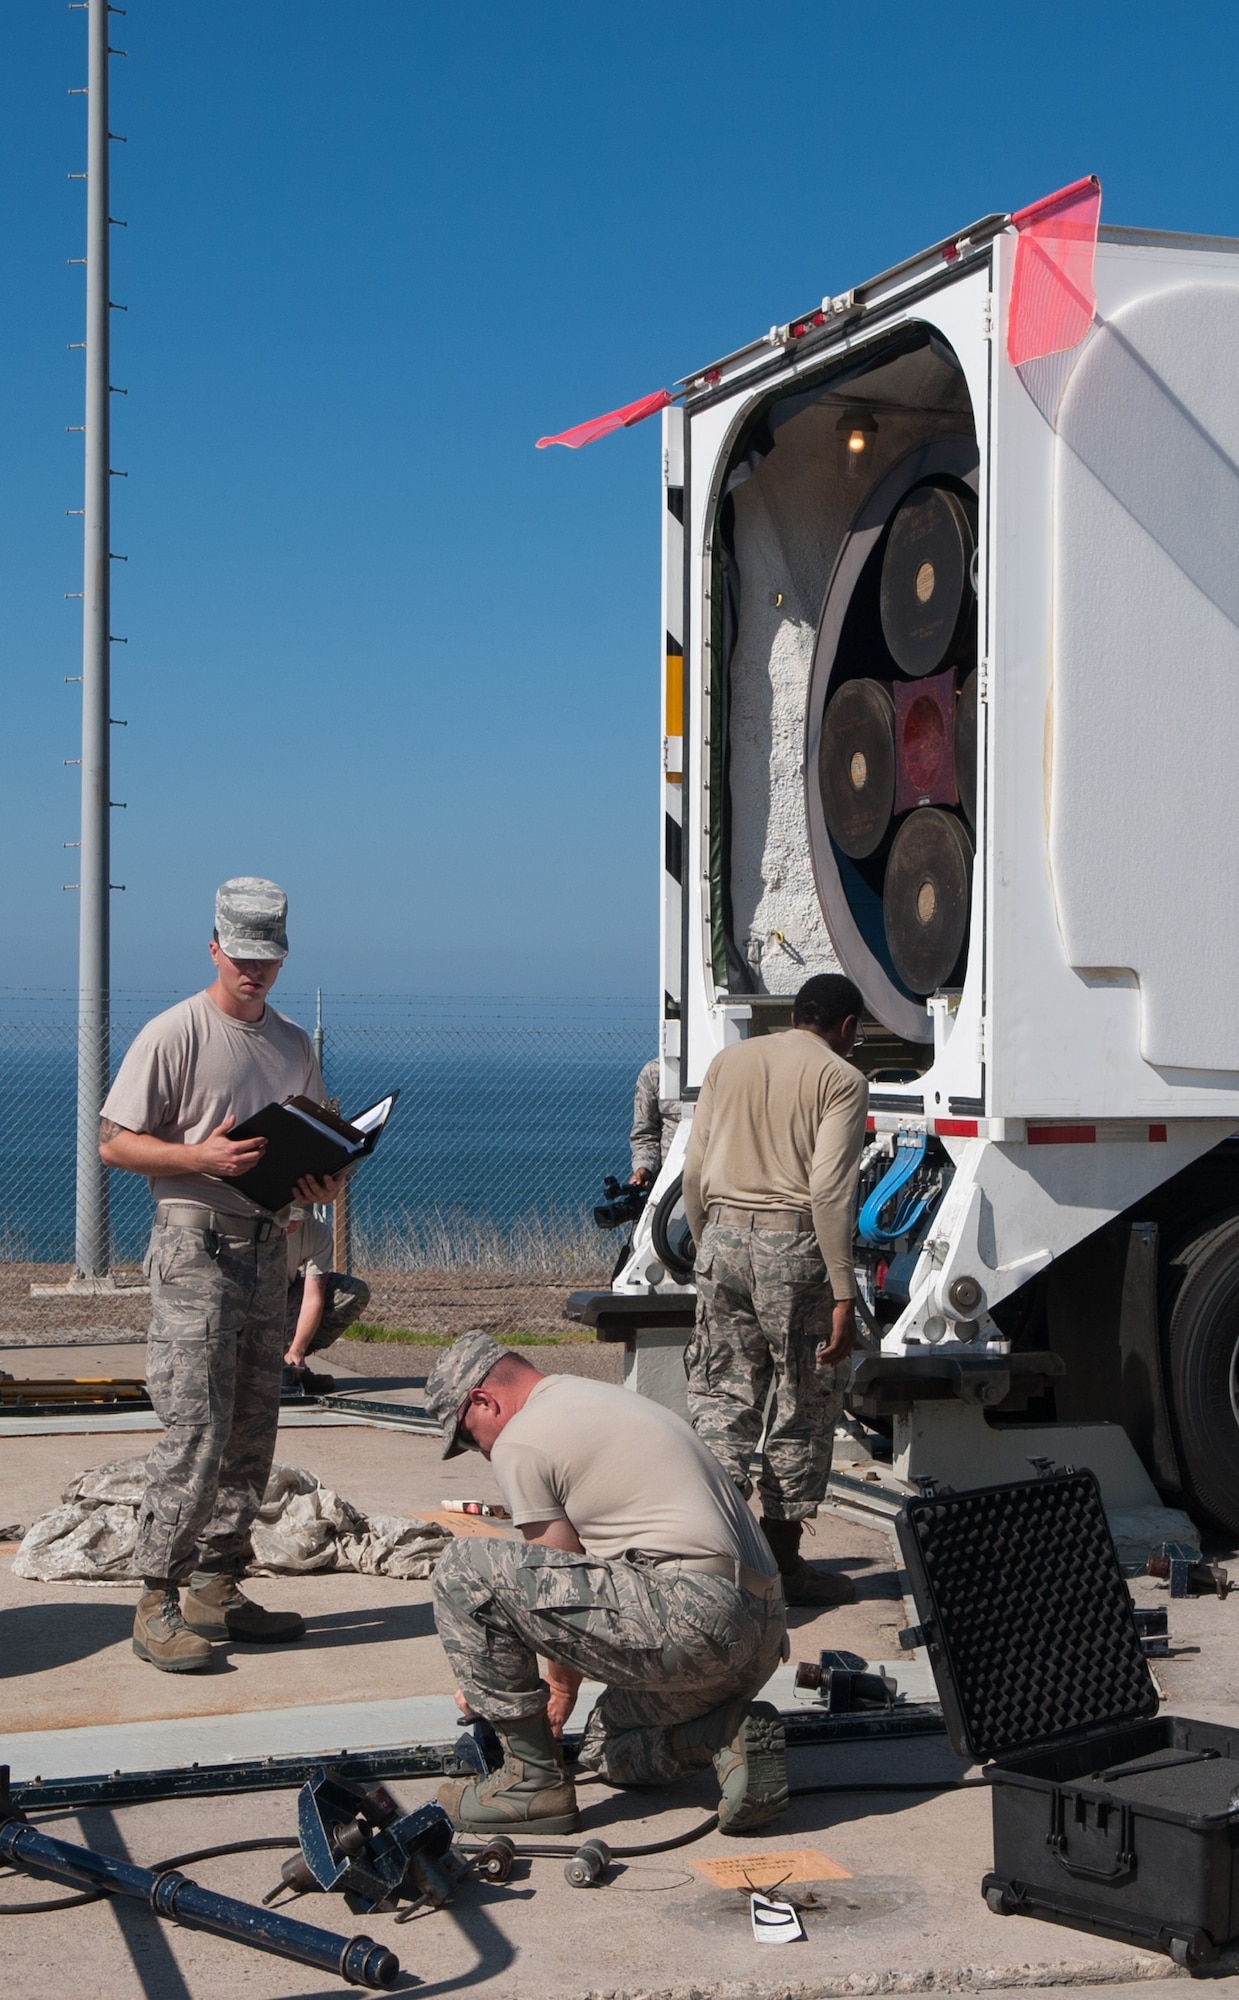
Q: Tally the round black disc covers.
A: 4